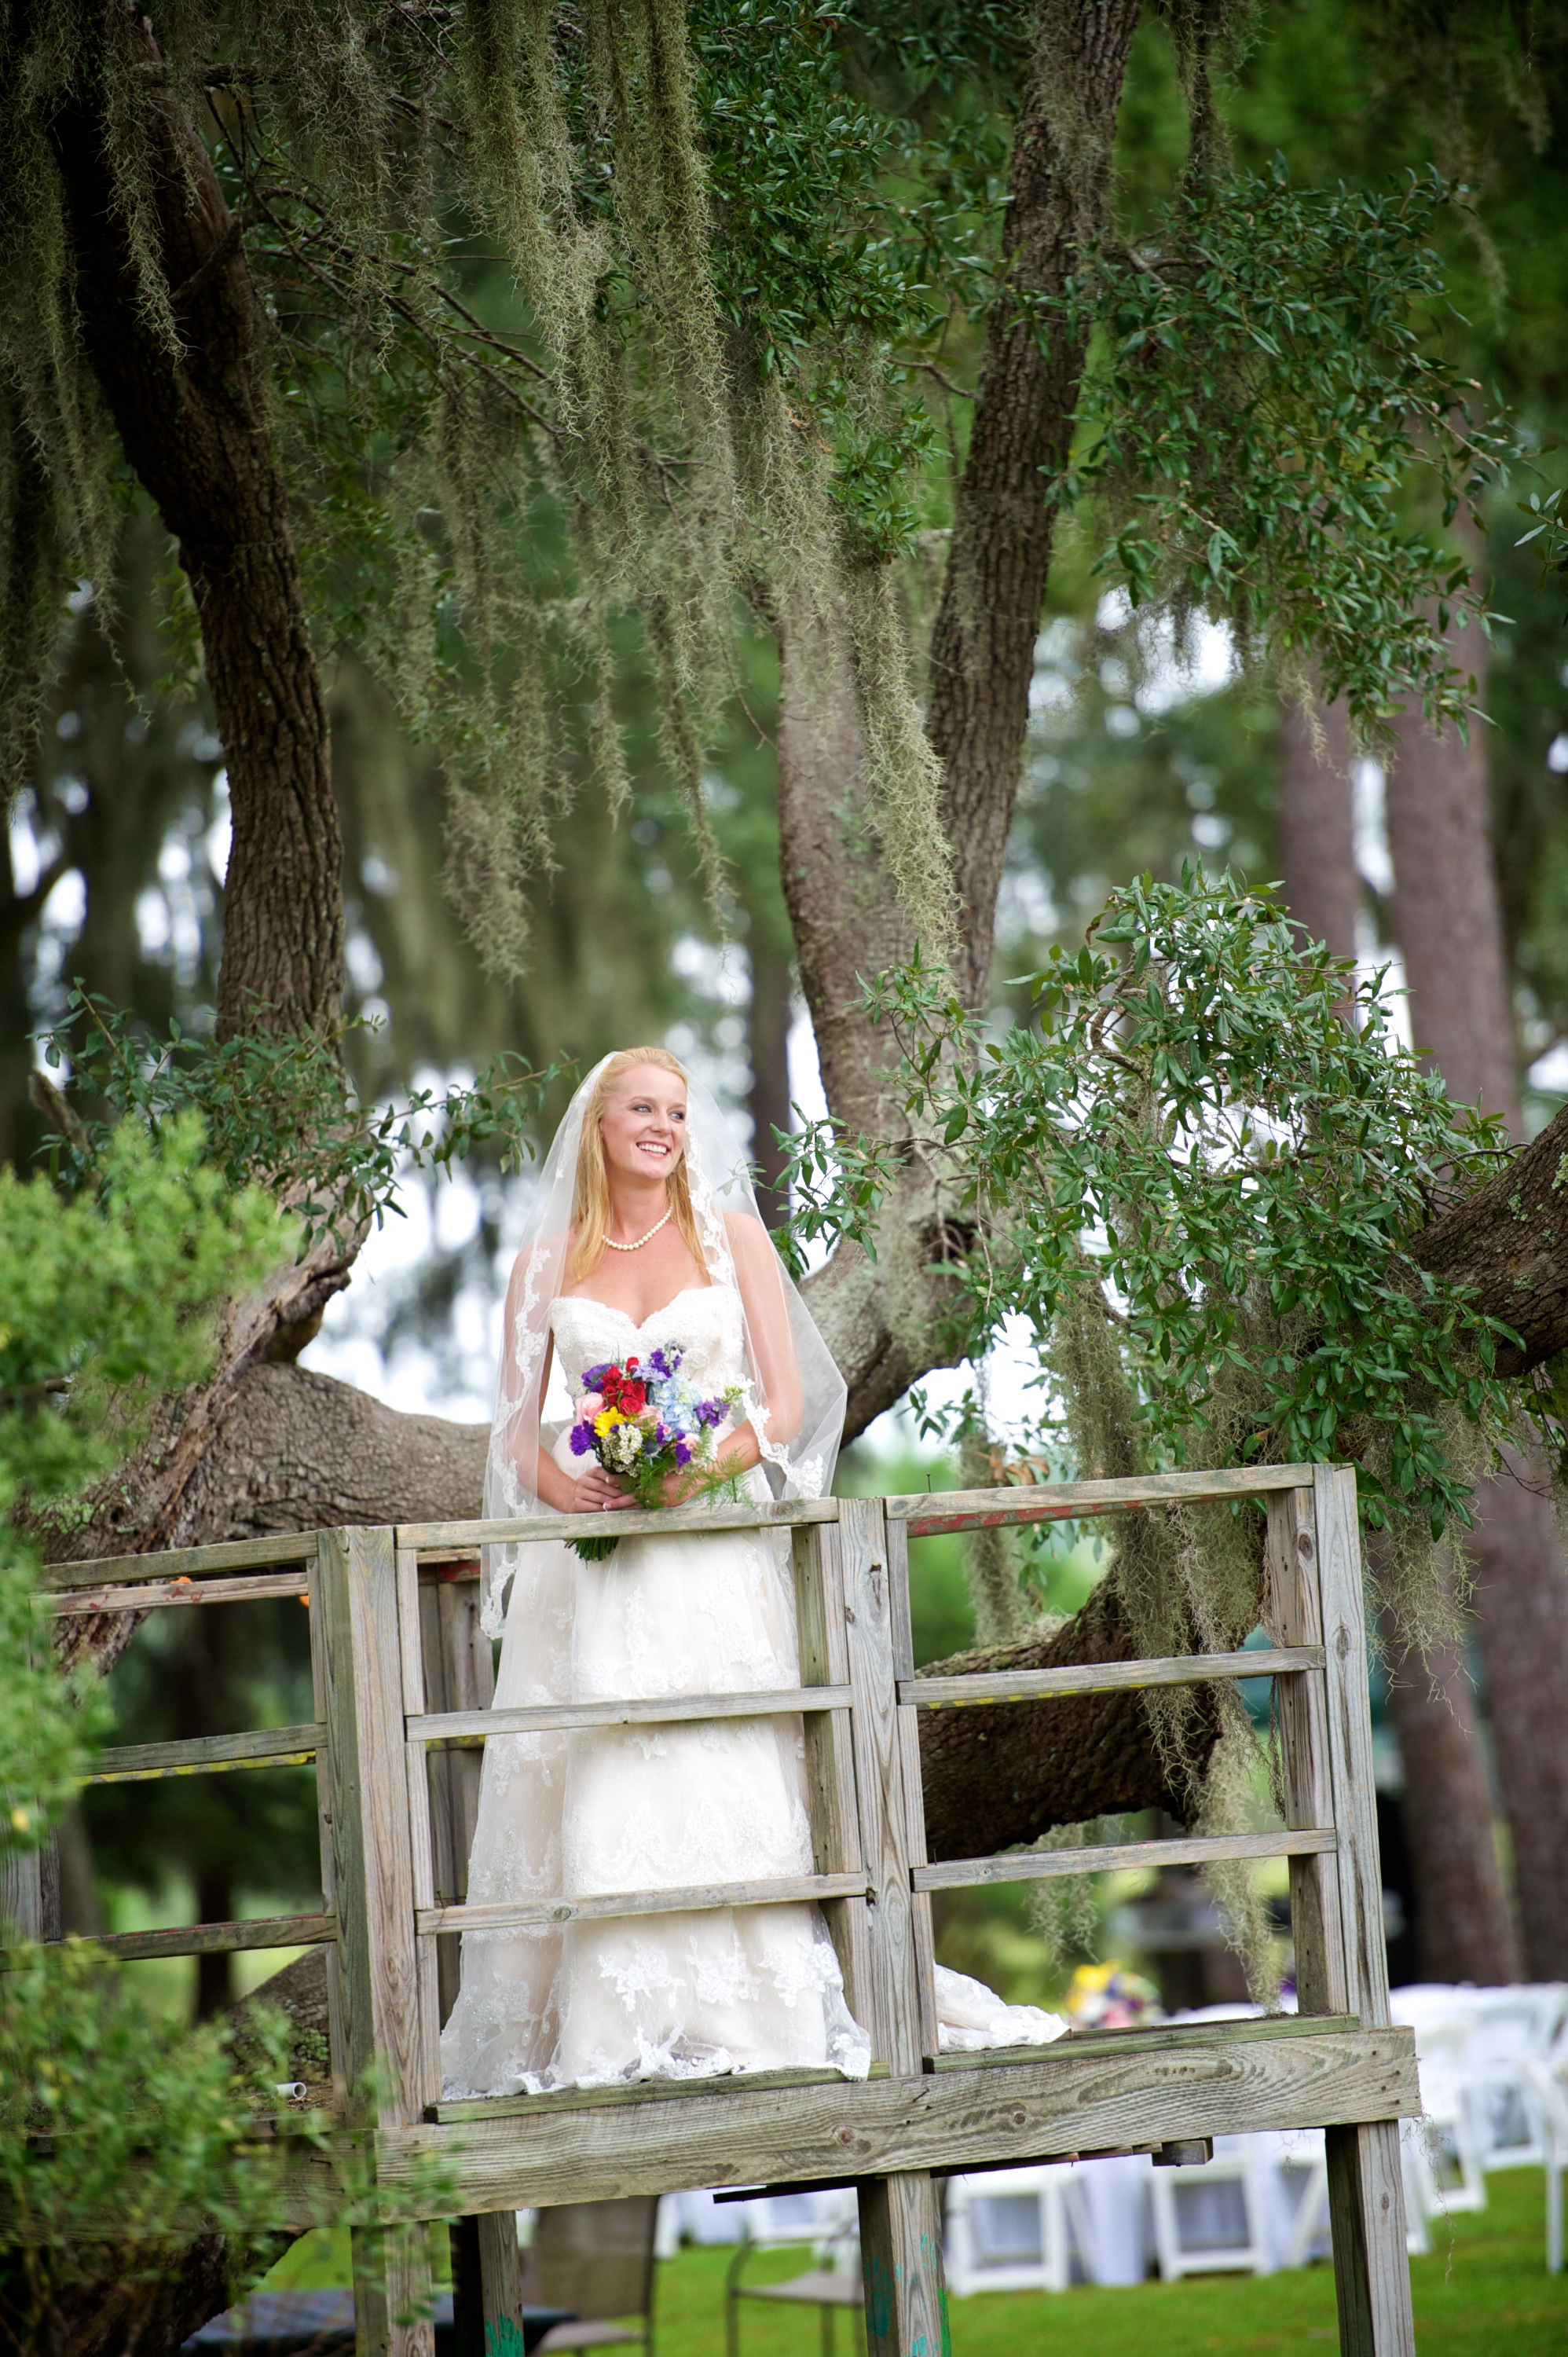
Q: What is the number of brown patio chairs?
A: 2